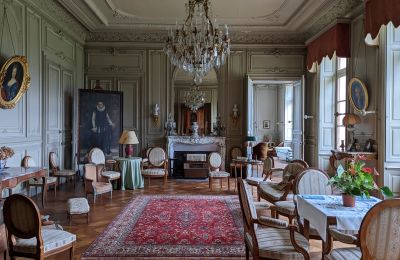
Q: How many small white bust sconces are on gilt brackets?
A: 2